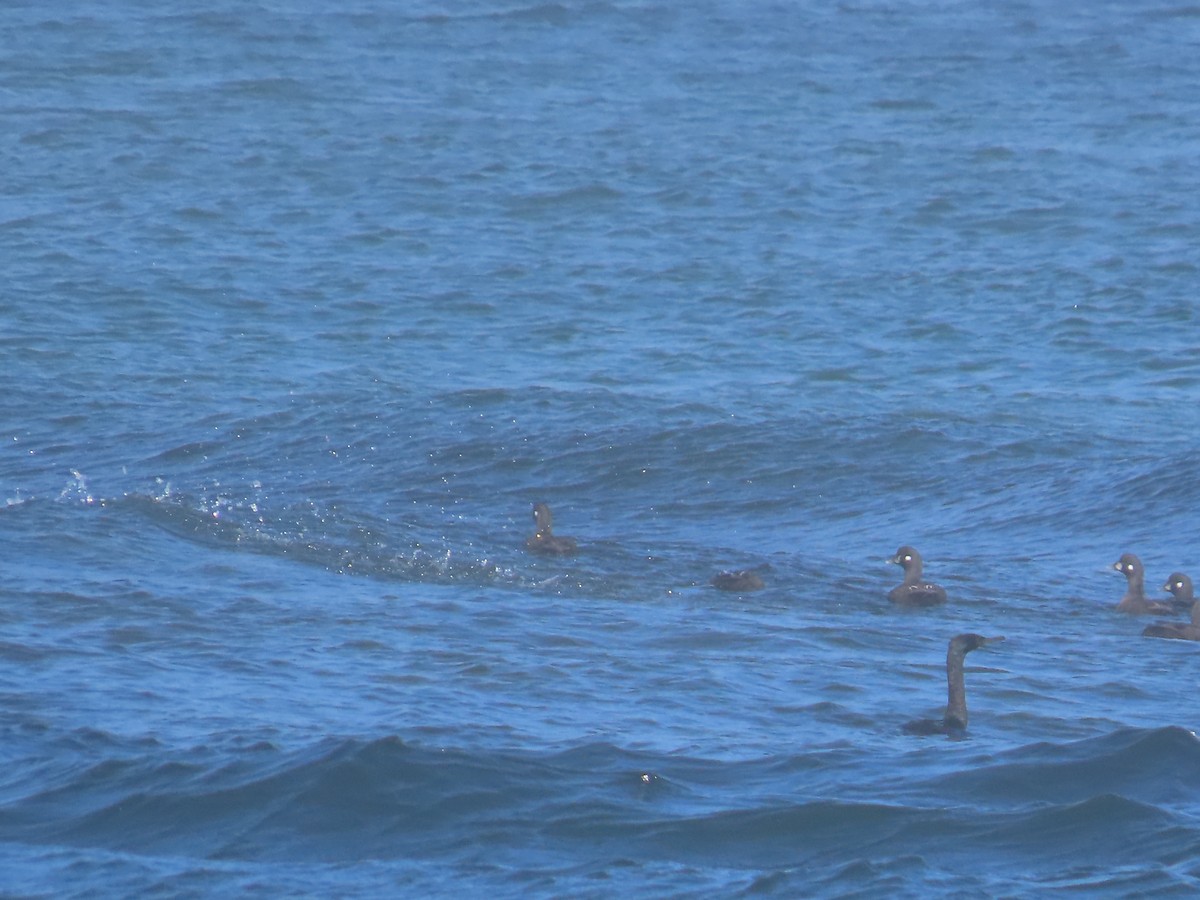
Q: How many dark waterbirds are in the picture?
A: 7